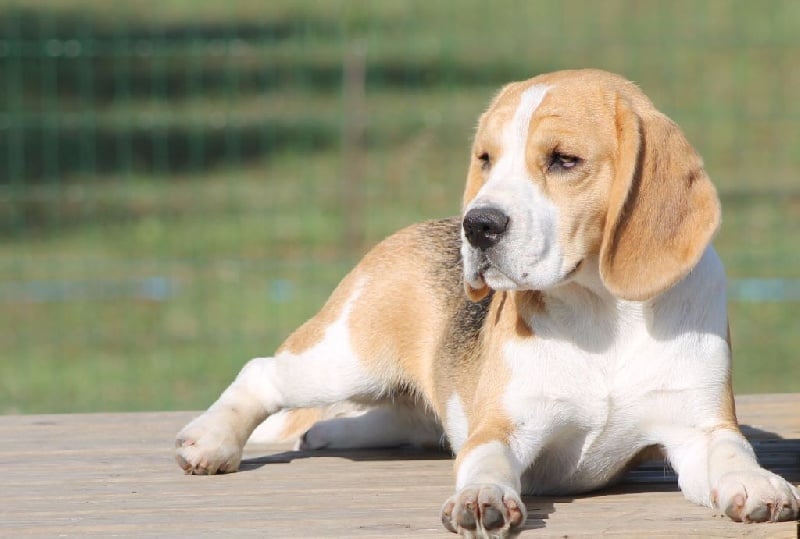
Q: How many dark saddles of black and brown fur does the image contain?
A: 1